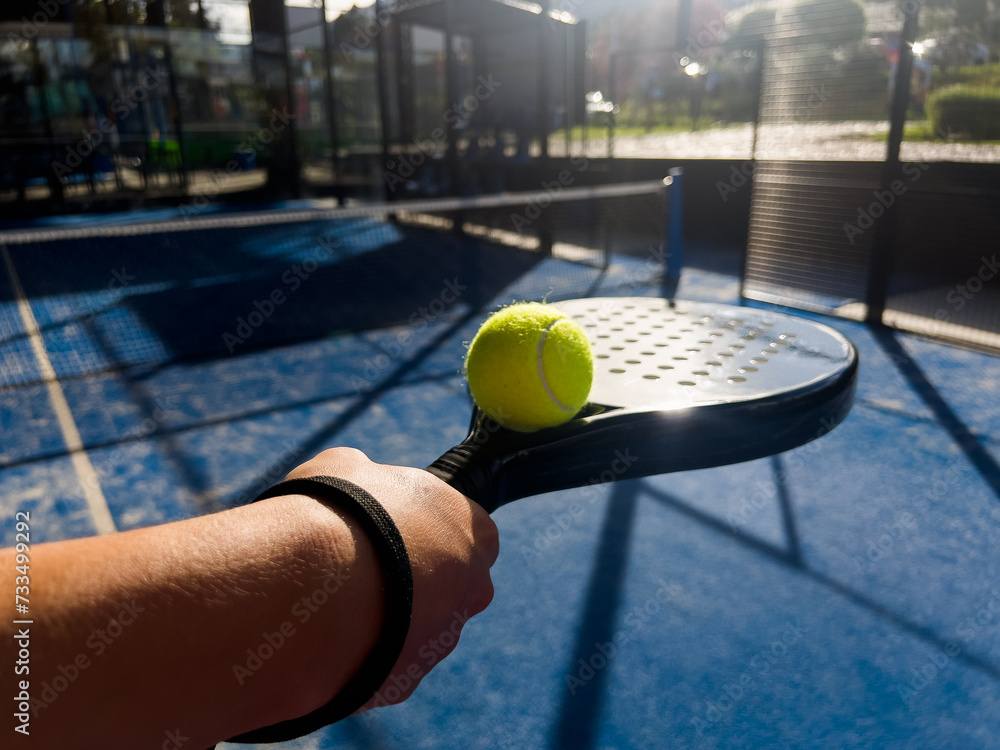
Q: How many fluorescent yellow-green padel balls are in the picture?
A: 1